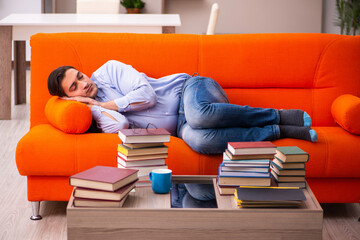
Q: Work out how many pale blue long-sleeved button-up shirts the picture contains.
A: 1